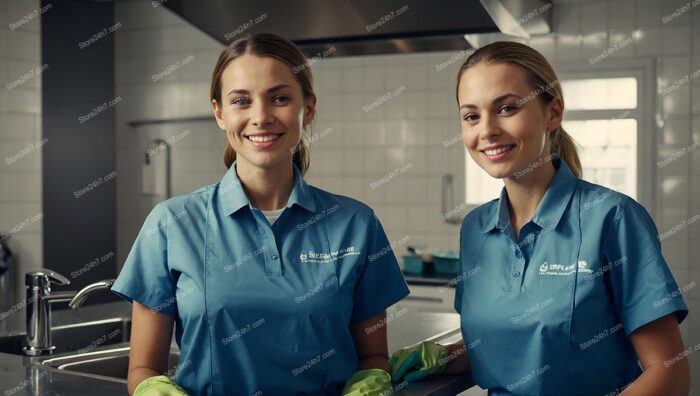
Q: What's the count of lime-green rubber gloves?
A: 3